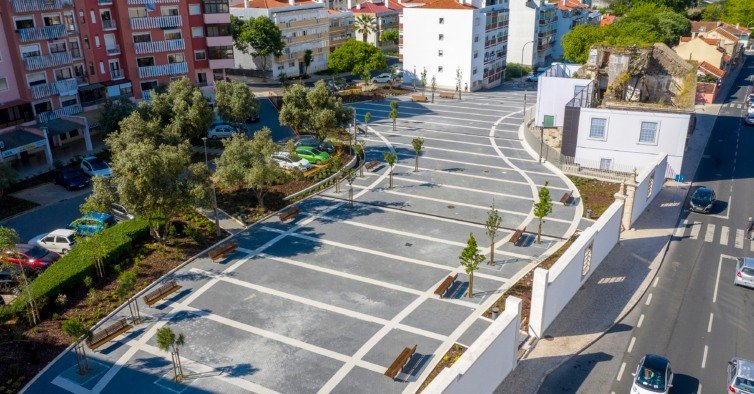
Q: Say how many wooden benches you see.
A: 12